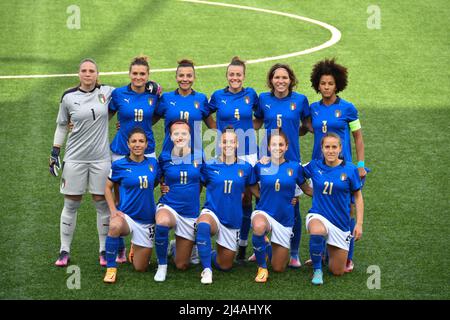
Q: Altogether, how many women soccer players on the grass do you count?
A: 11